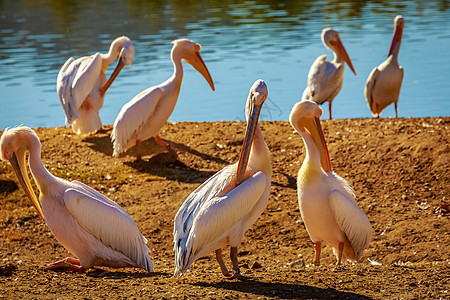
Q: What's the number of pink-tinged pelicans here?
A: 7